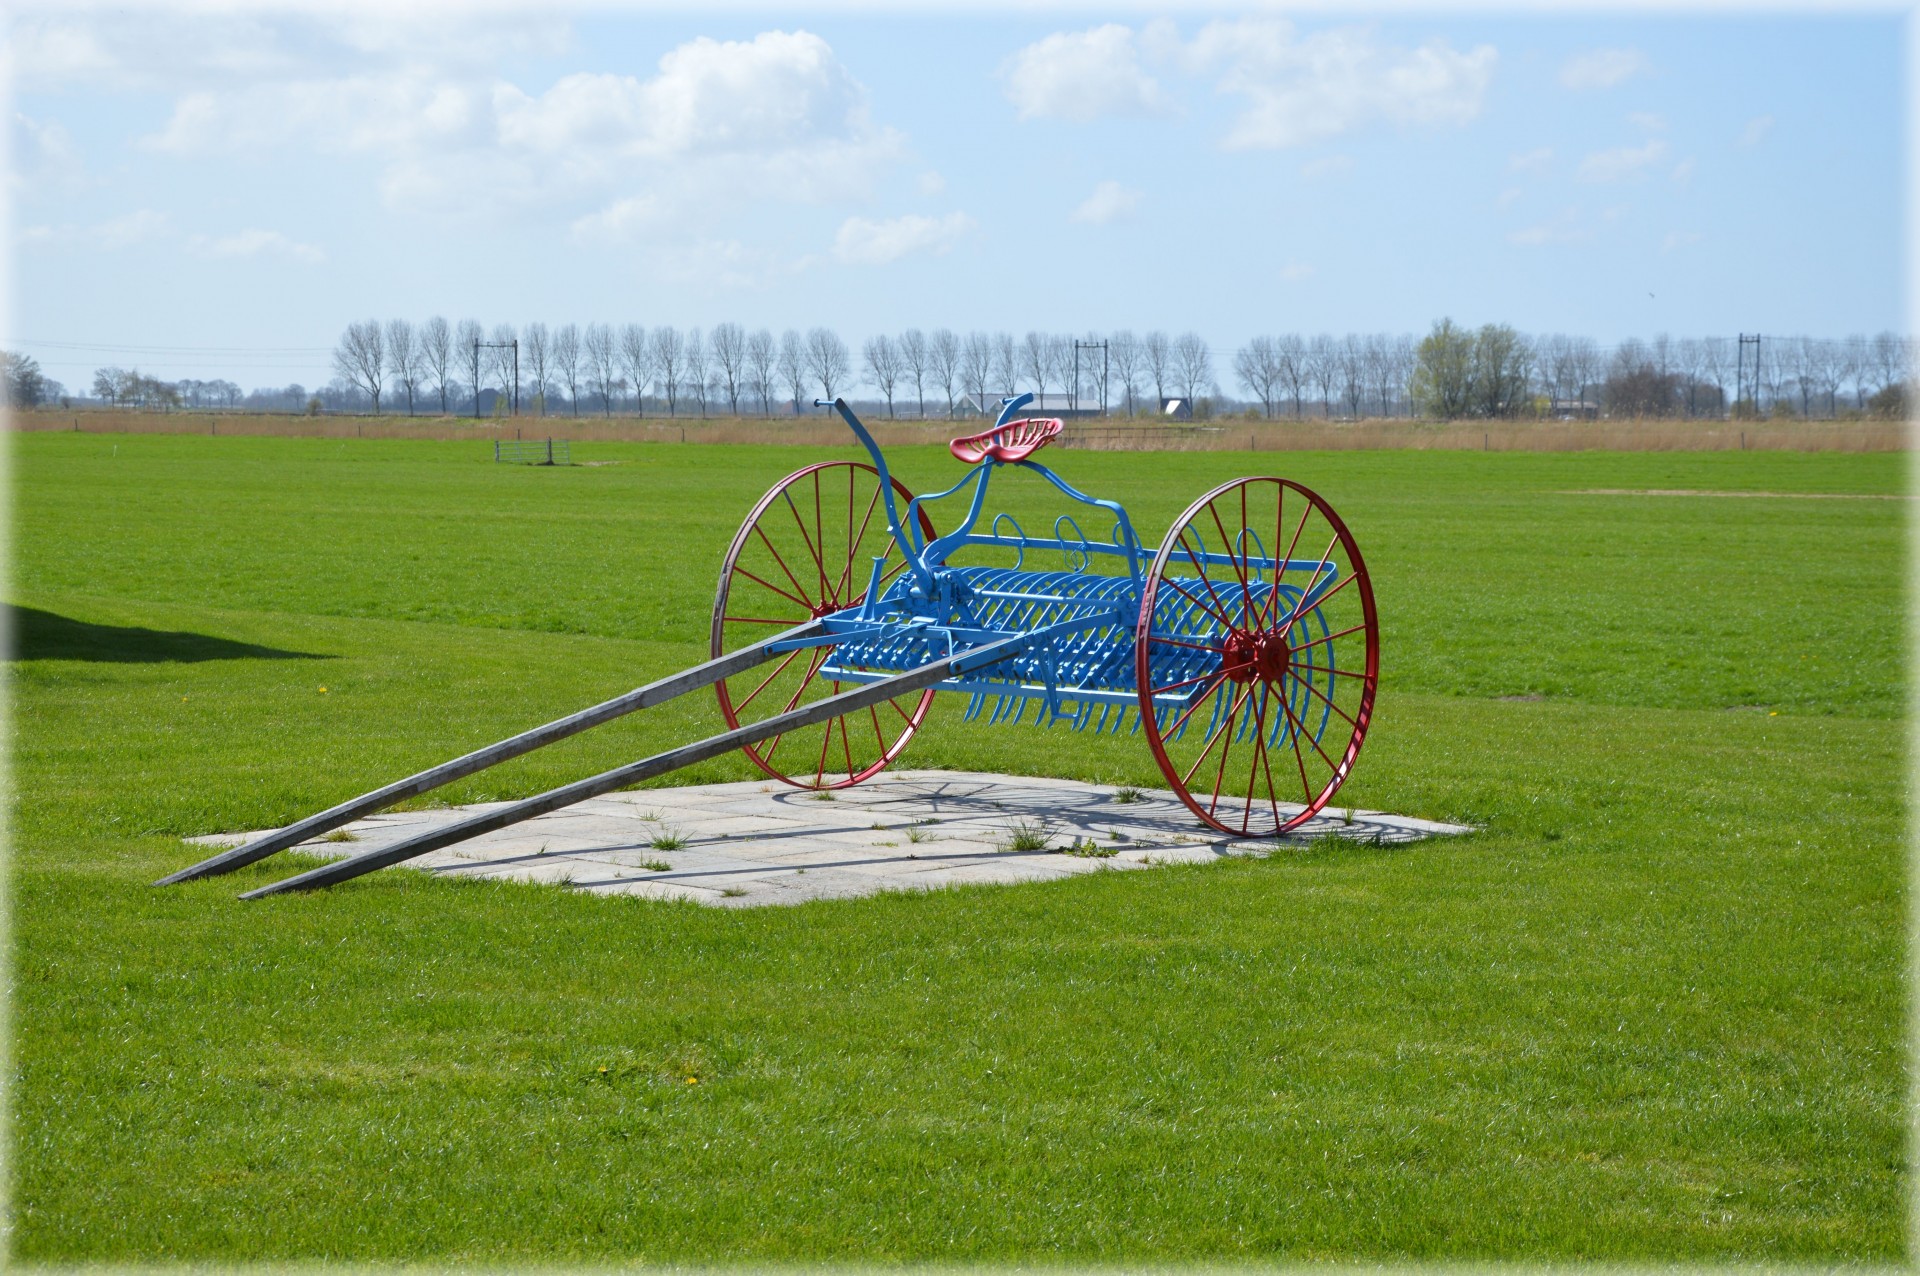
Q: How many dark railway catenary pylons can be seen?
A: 3